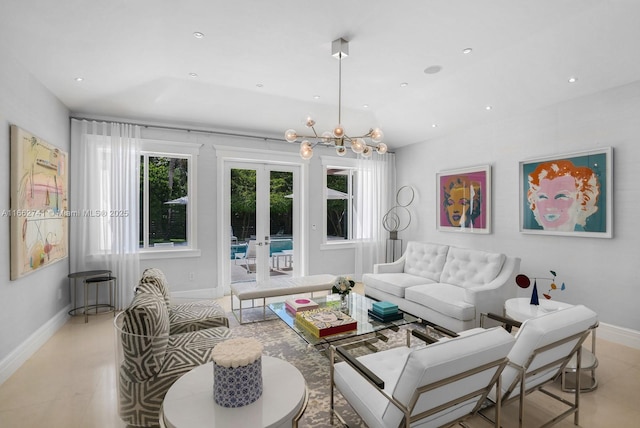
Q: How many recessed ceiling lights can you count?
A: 11